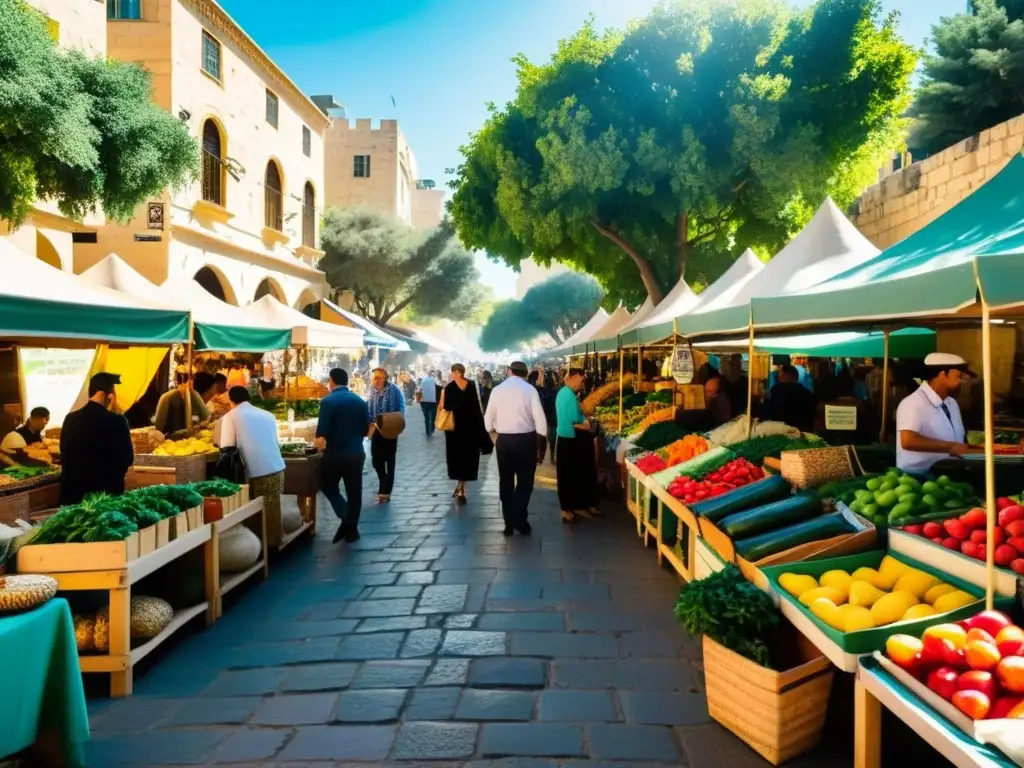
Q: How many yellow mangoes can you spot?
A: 13